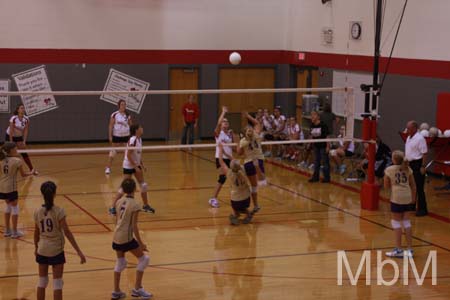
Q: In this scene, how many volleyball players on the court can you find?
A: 10